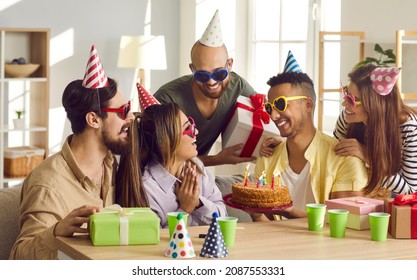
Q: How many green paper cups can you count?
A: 5